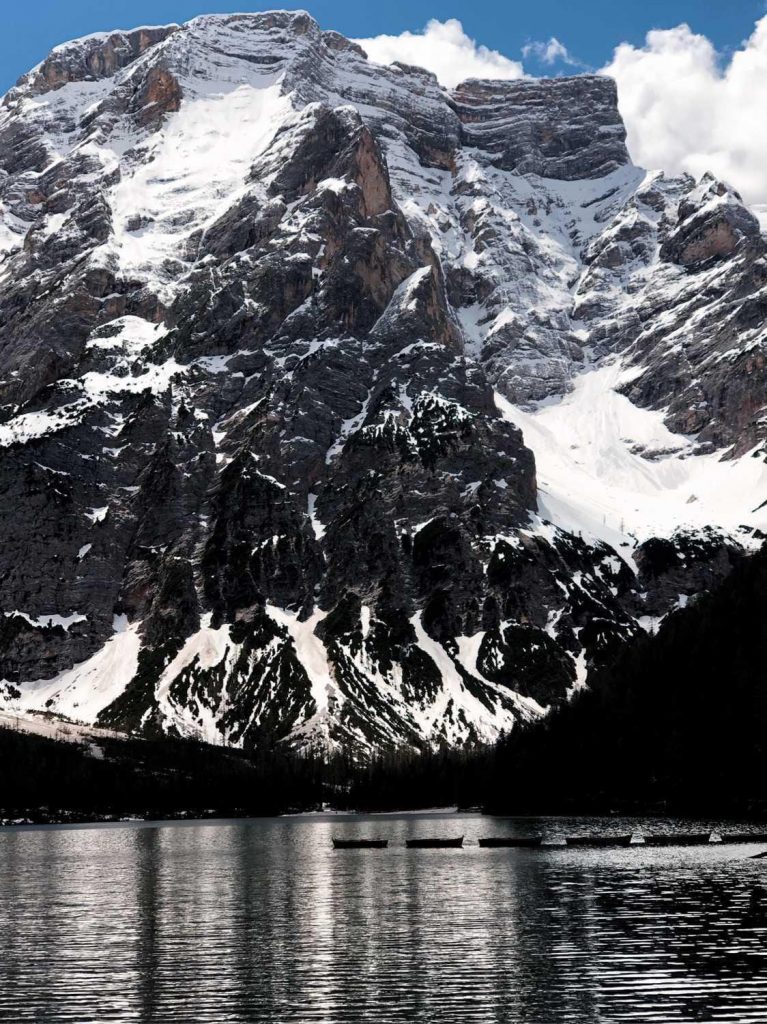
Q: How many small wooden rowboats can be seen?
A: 6